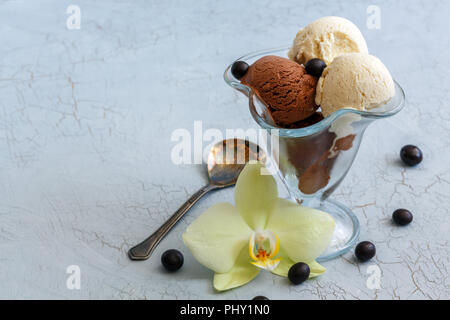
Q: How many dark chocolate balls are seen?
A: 8